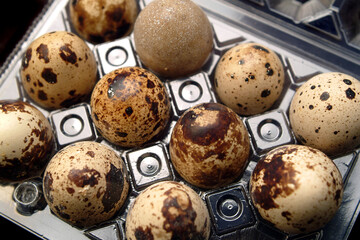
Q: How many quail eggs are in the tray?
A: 11